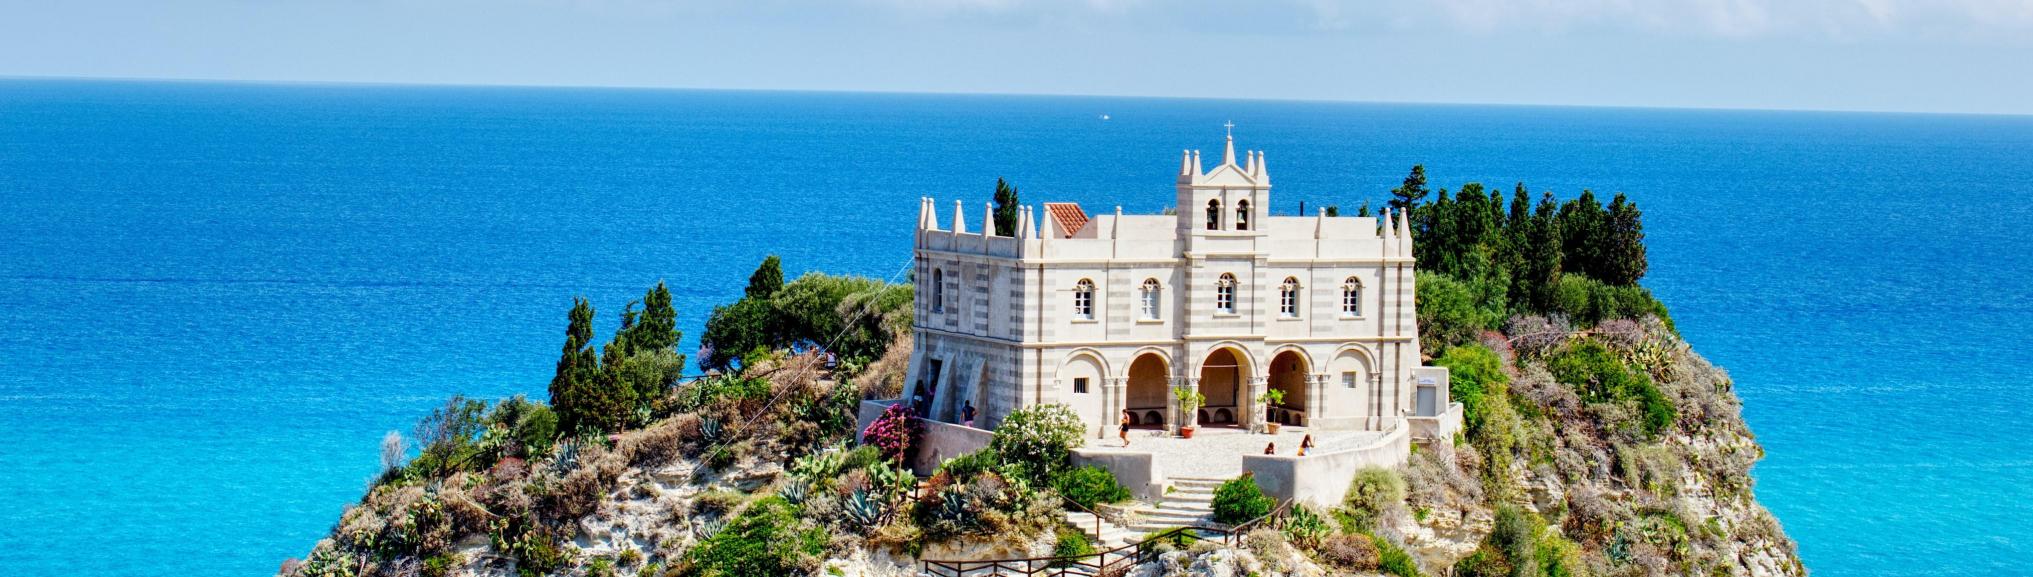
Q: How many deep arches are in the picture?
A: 3